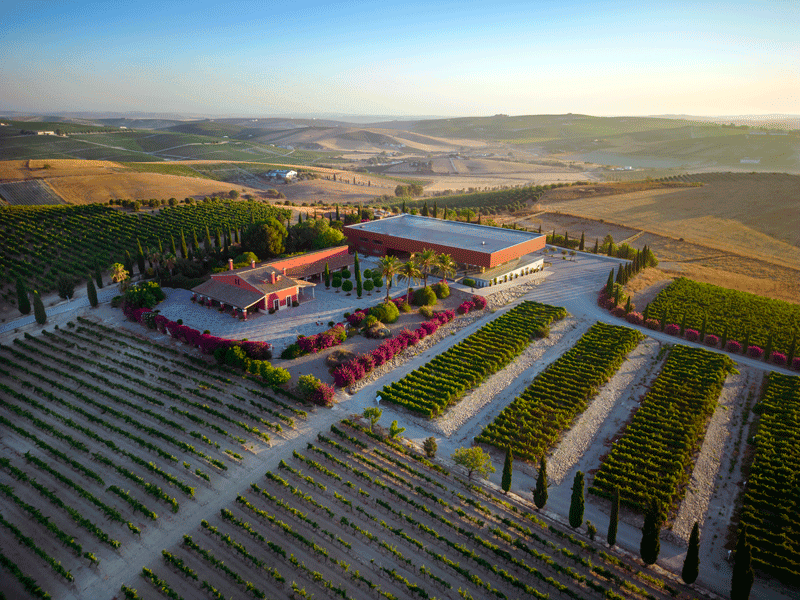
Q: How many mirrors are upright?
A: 0